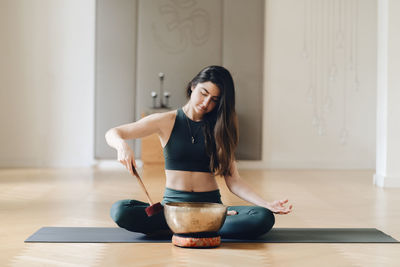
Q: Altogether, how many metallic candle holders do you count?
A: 3